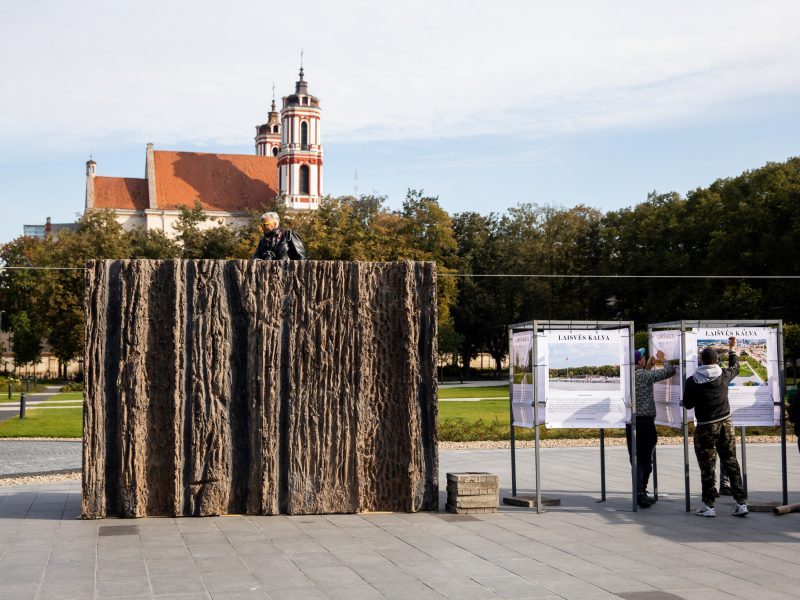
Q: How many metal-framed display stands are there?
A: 2